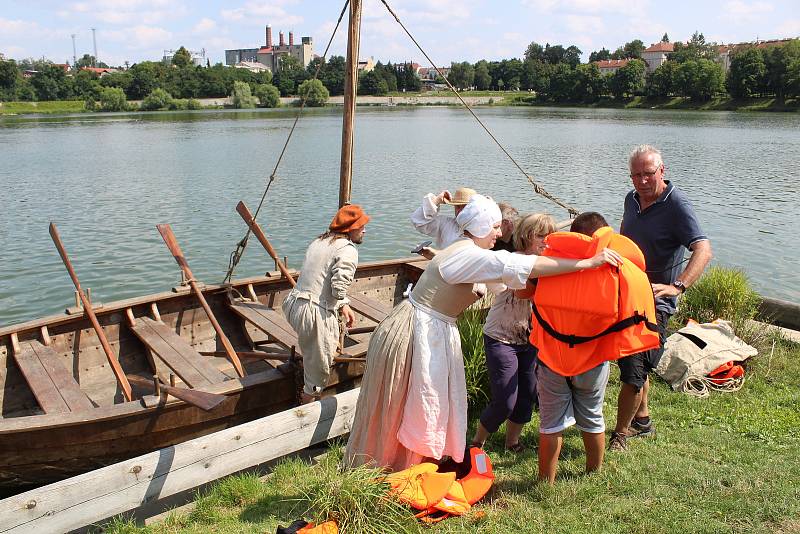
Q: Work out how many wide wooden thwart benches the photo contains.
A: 4